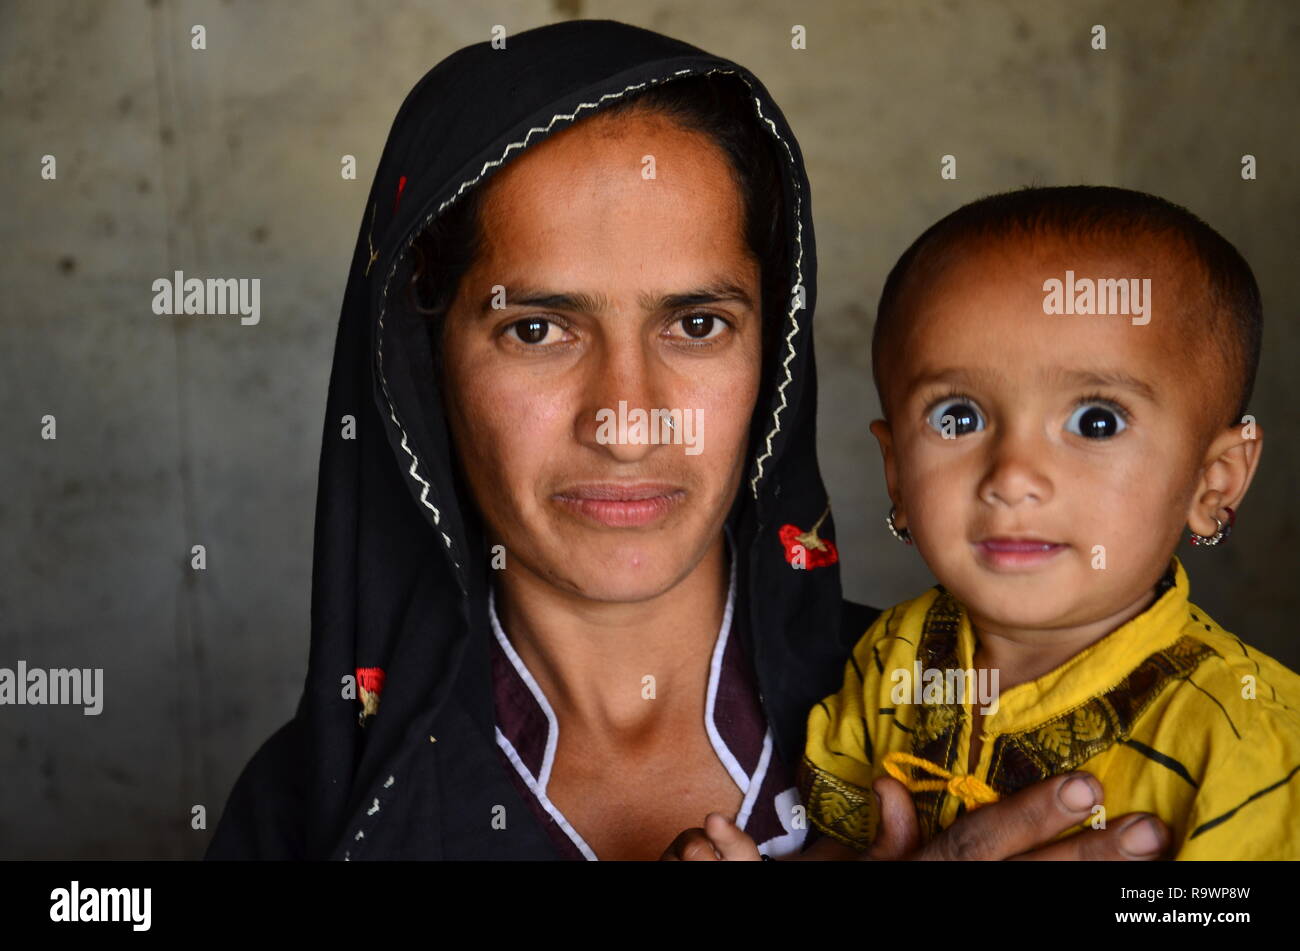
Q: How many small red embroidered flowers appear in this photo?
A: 3